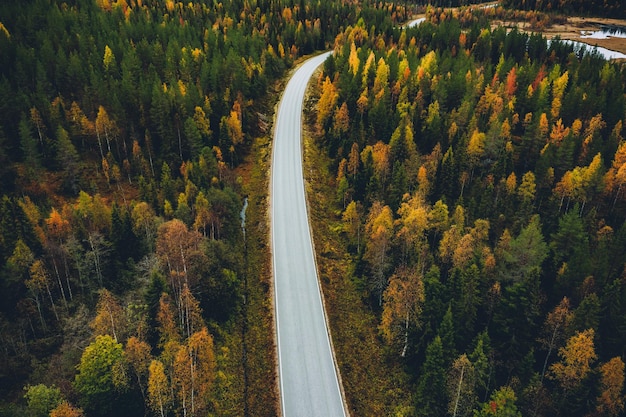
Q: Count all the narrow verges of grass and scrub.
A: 2